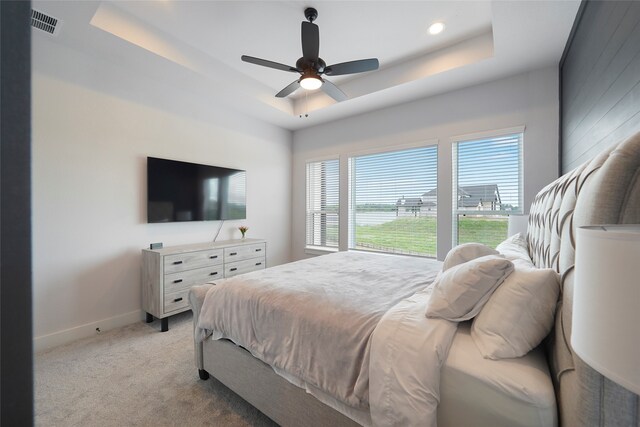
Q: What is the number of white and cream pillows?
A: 4